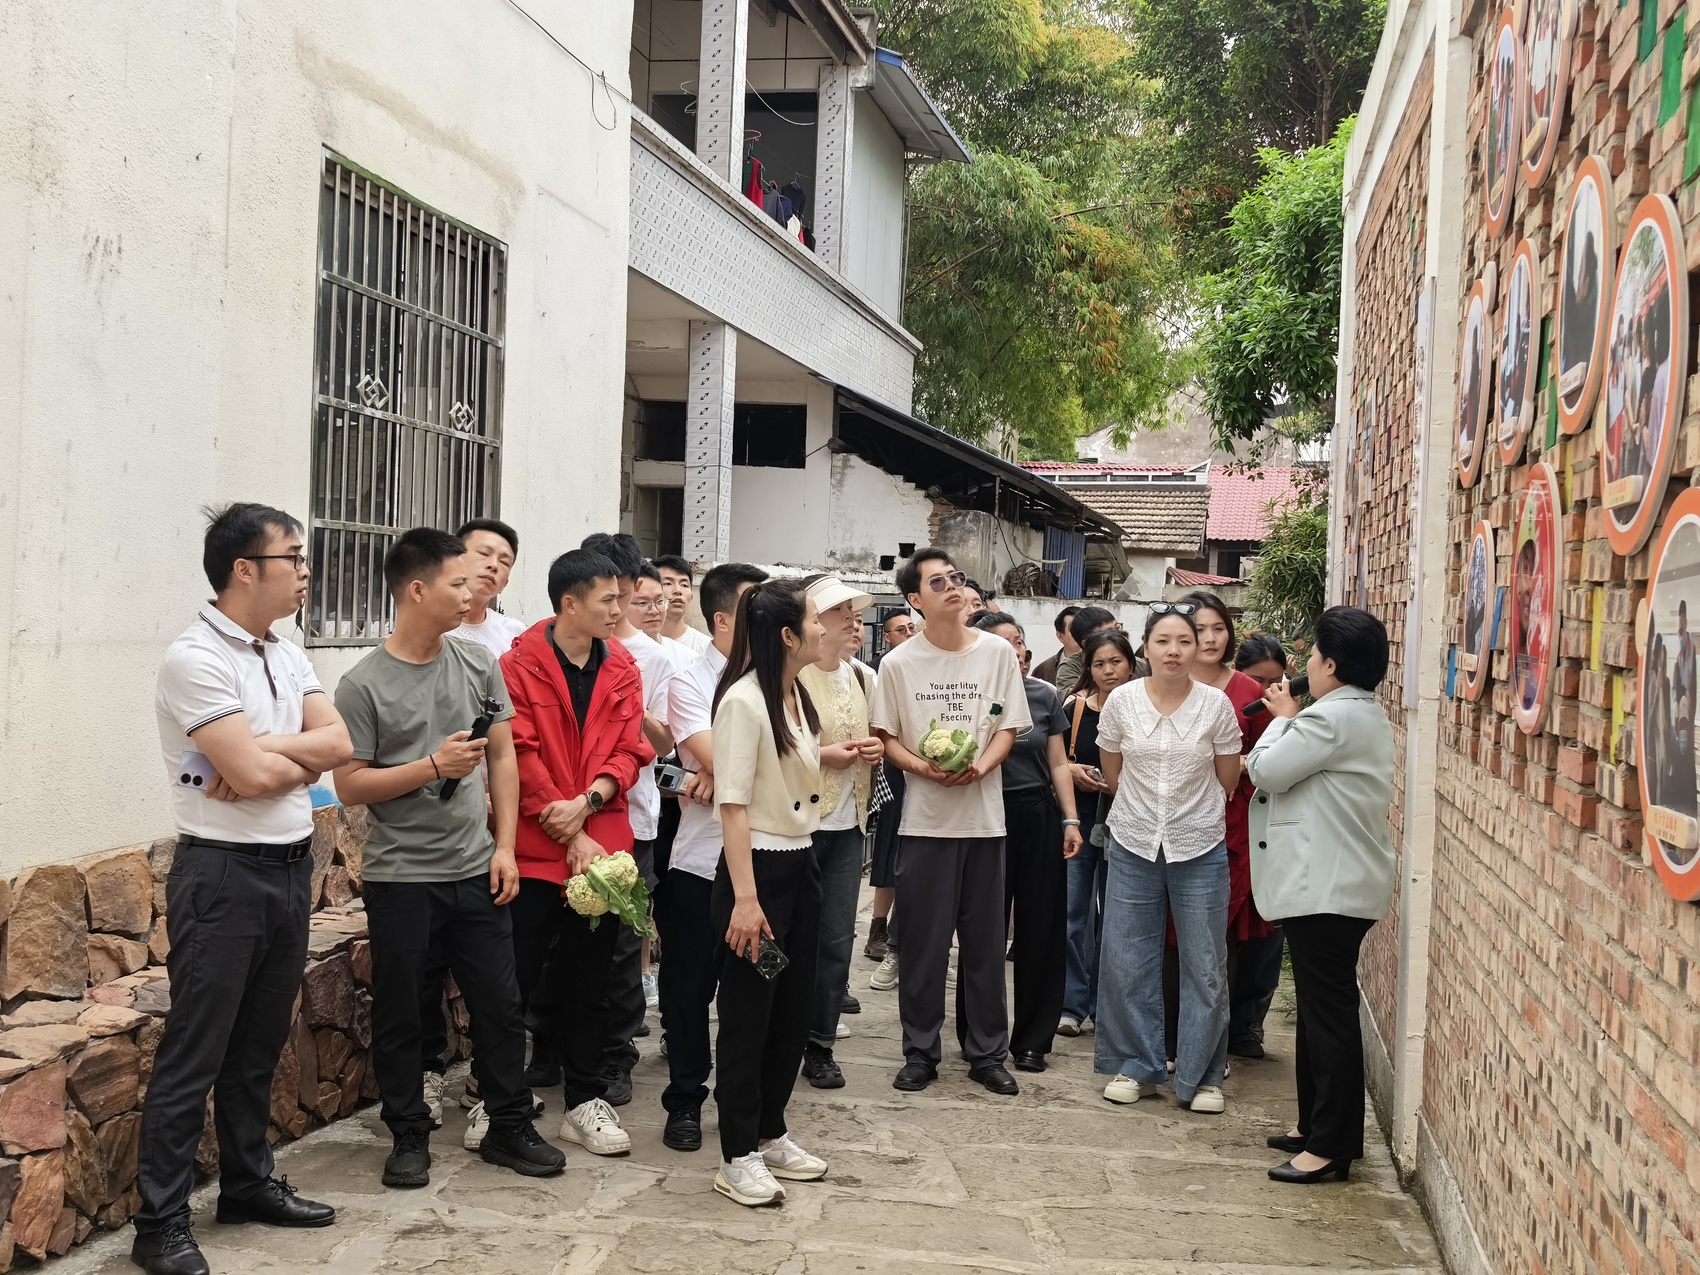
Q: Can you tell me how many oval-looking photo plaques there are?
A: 9